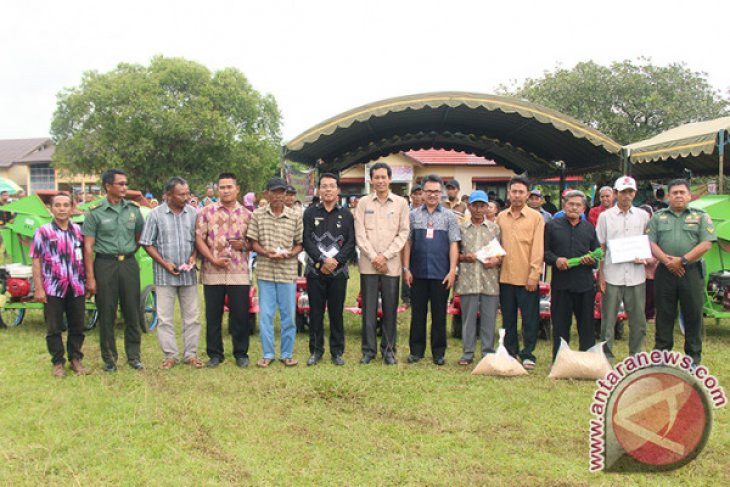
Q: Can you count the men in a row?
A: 13